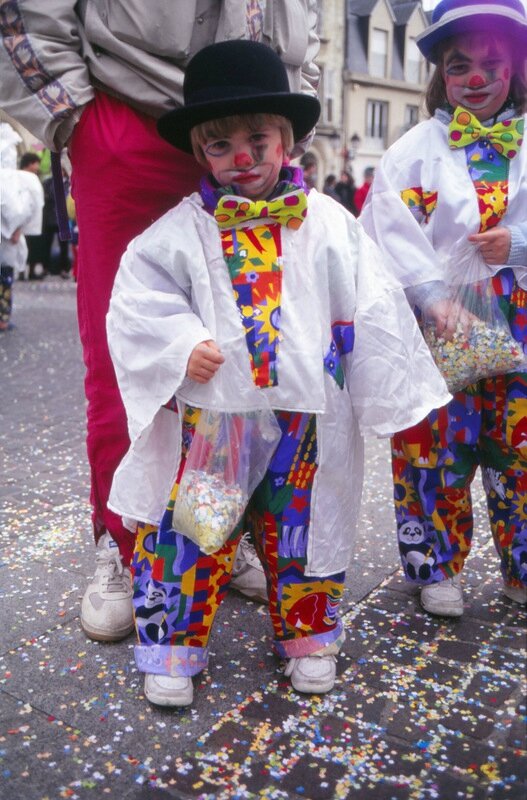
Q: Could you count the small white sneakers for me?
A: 4